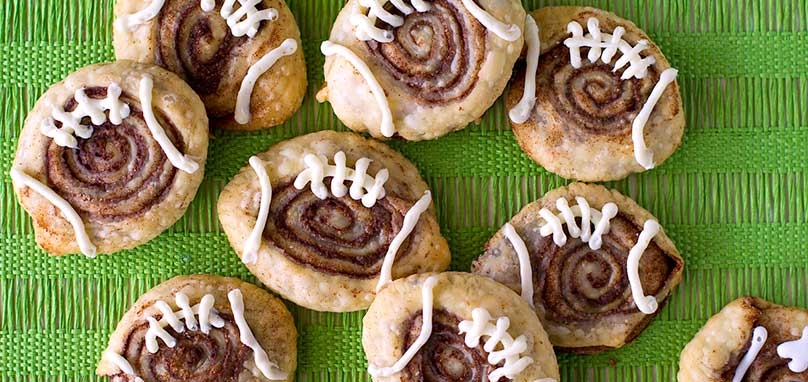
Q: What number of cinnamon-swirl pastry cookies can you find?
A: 9